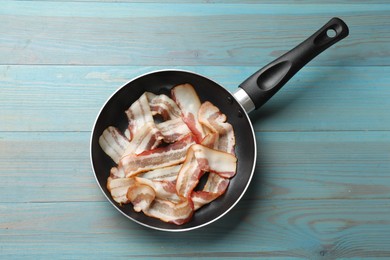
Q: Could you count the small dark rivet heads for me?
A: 2